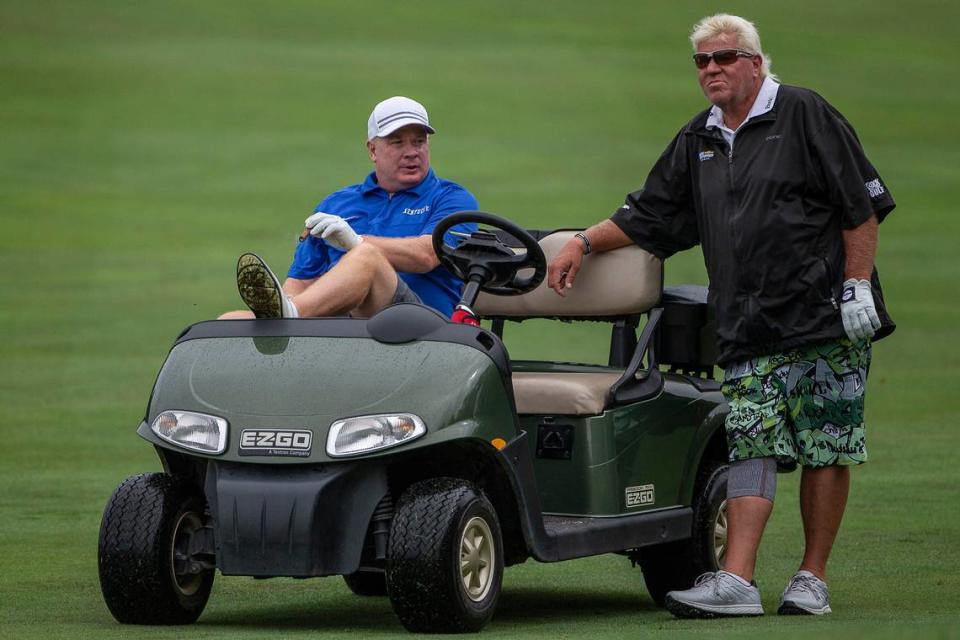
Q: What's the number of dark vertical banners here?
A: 0